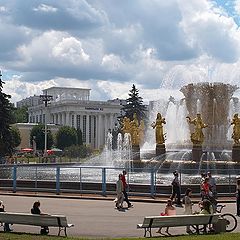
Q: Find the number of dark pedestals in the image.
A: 4